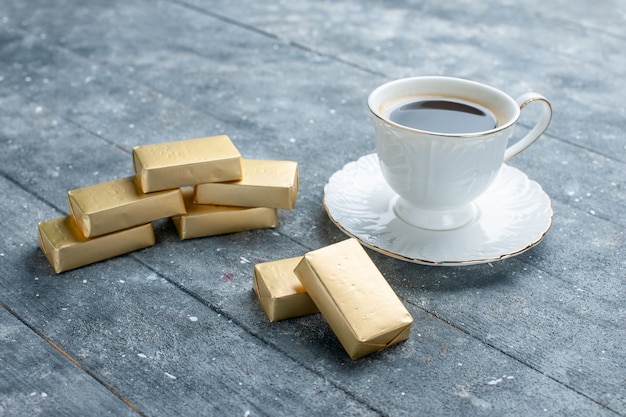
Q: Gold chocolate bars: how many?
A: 7